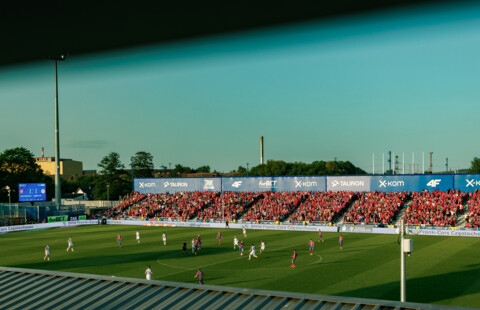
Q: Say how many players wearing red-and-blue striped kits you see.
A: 10